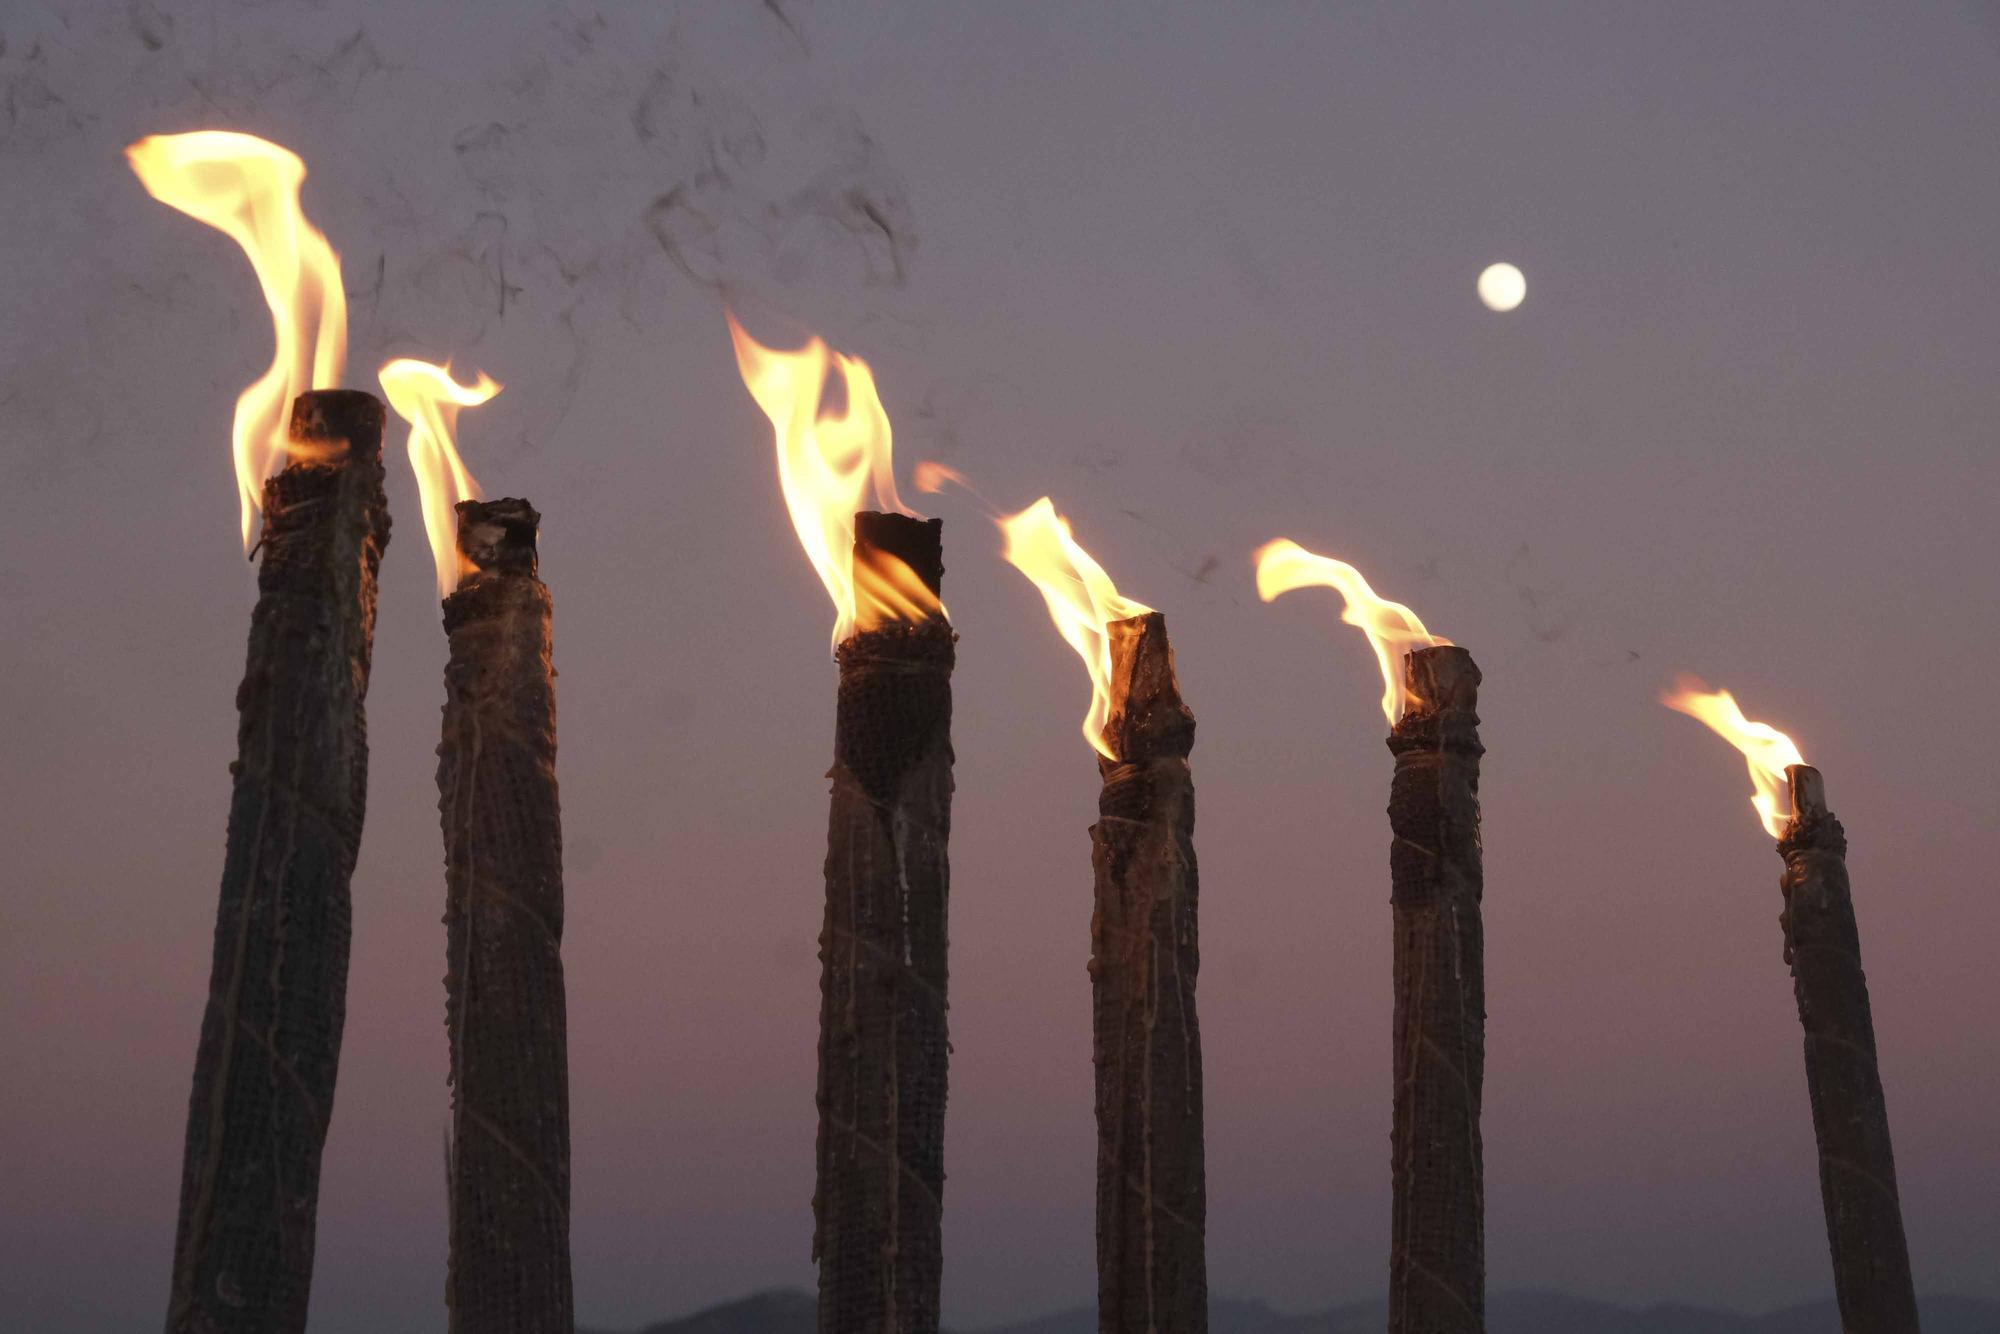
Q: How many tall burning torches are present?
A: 6